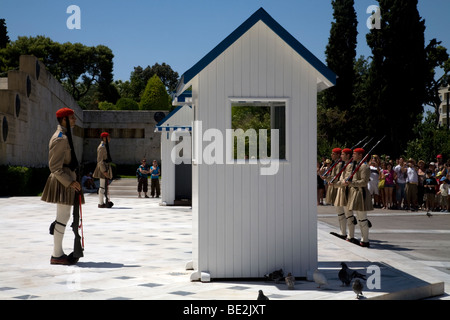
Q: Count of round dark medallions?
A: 5